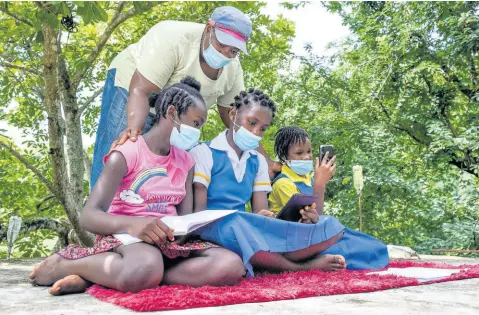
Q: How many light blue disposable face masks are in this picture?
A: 4